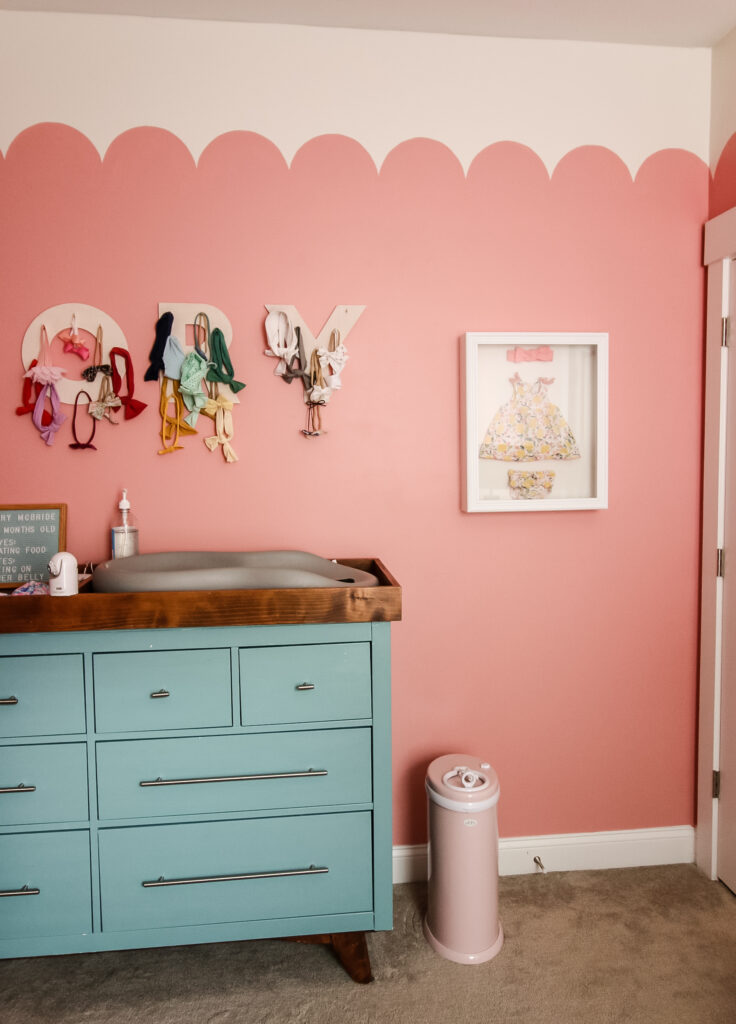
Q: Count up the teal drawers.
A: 7